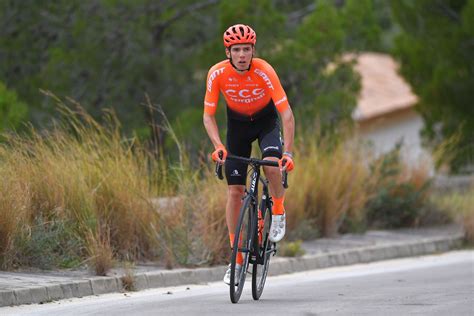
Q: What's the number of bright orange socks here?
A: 2